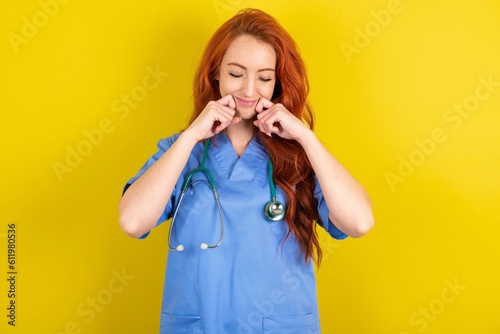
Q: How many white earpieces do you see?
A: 2